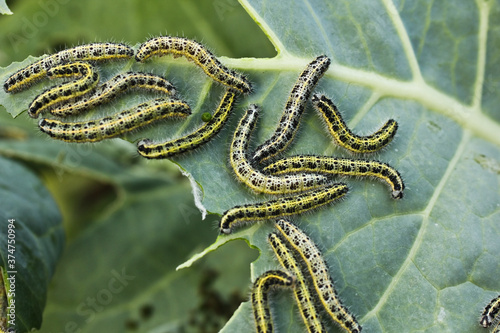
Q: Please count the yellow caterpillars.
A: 15